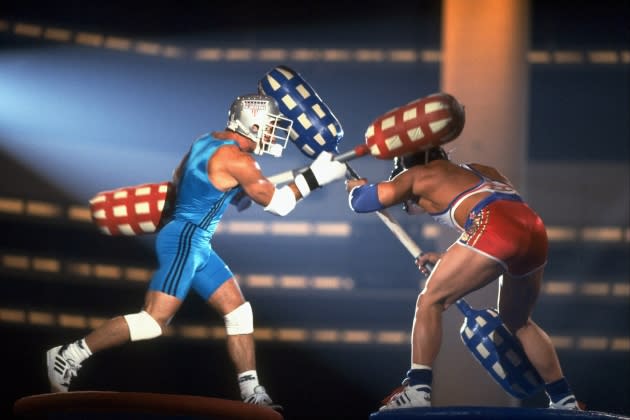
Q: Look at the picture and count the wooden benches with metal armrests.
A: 0